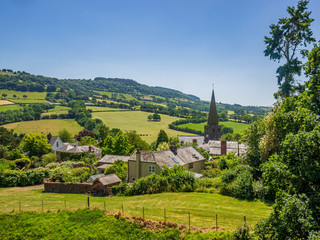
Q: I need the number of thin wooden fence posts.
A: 11